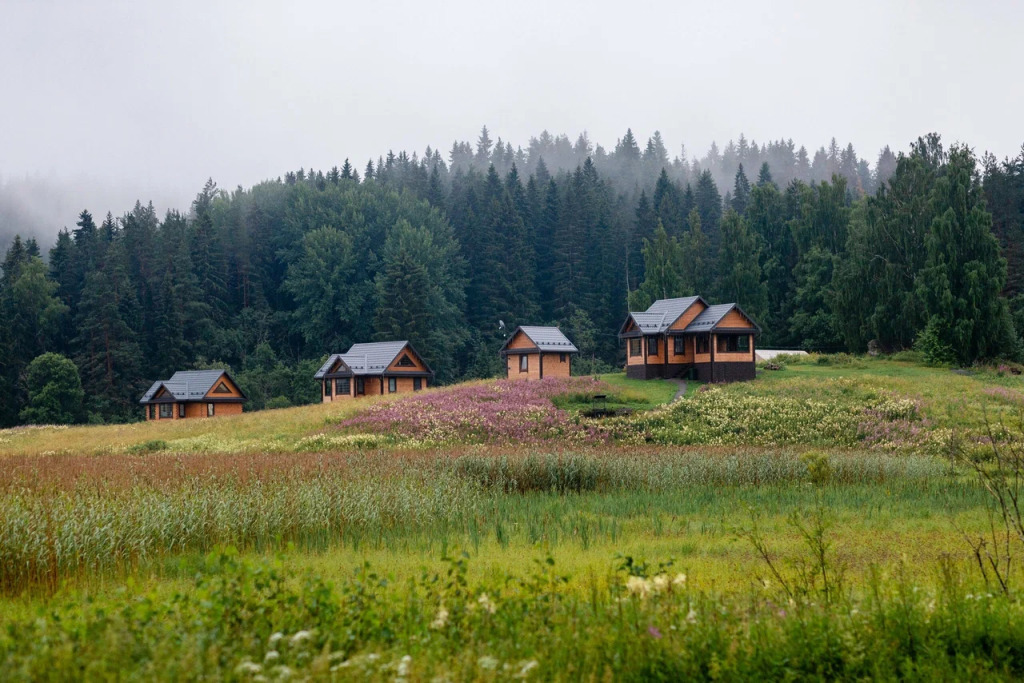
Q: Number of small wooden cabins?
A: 4